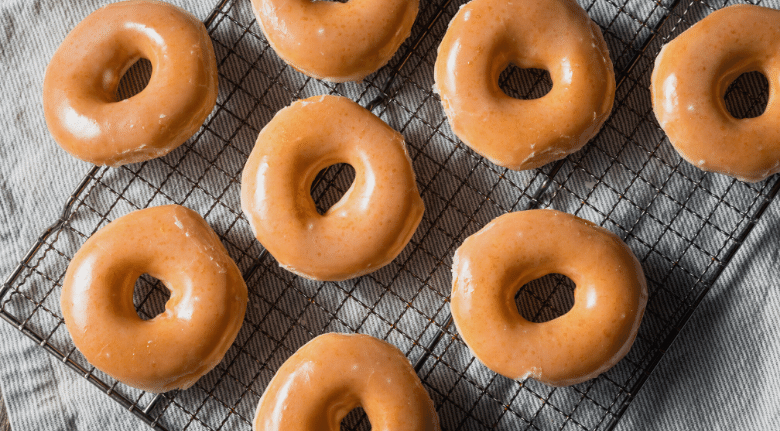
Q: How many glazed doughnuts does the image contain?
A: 8